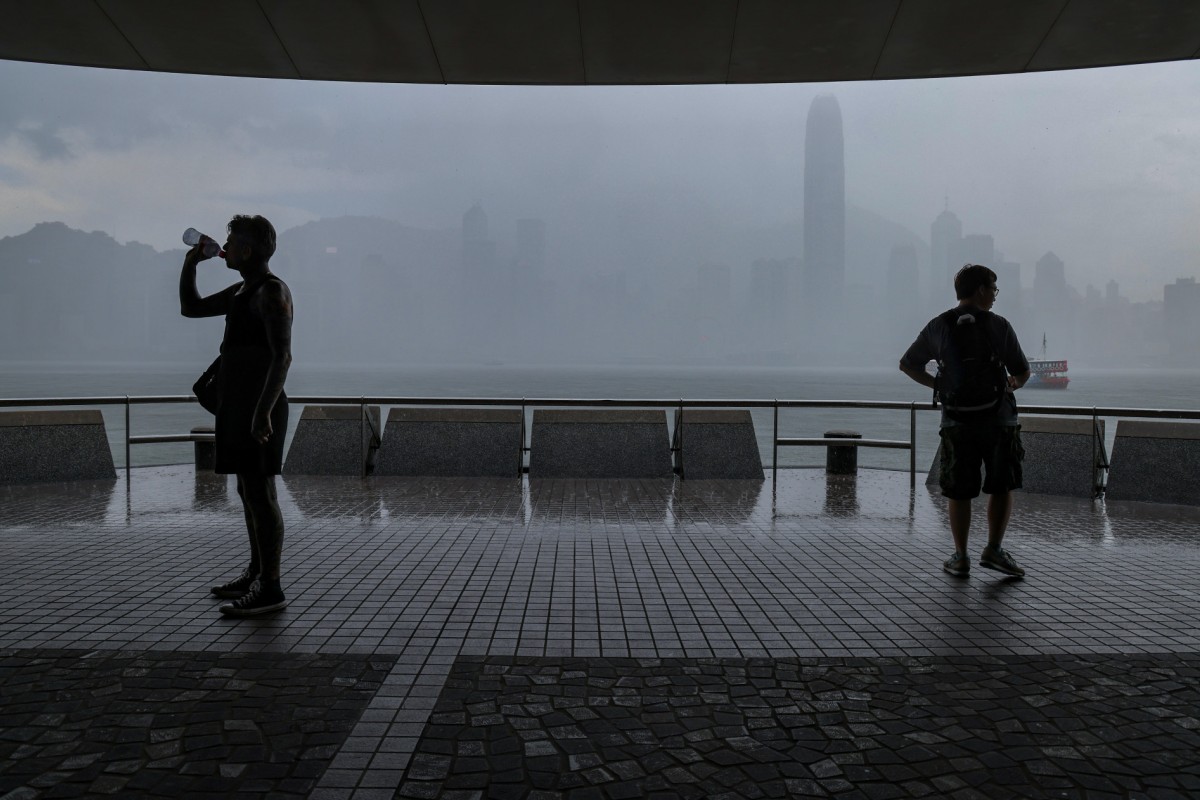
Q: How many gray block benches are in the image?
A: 7